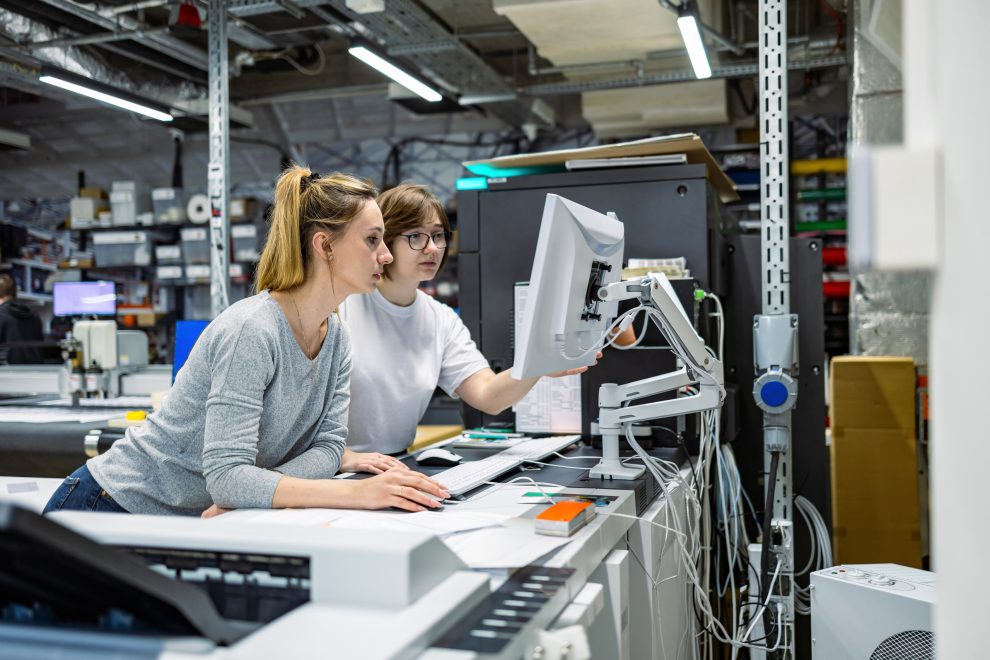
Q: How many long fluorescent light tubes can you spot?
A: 3